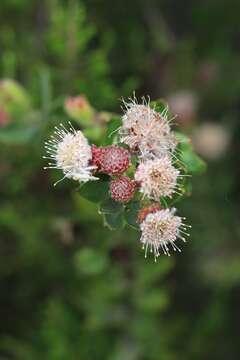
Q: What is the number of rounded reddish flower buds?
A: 2